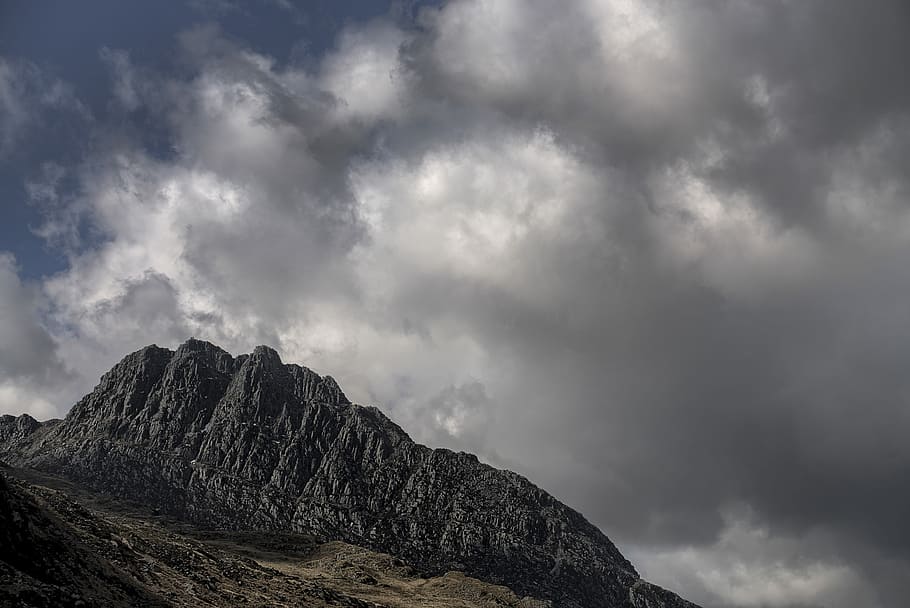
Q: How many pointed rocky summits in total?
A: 3